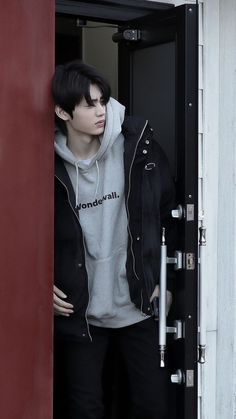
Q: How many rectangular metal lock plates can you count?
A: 3